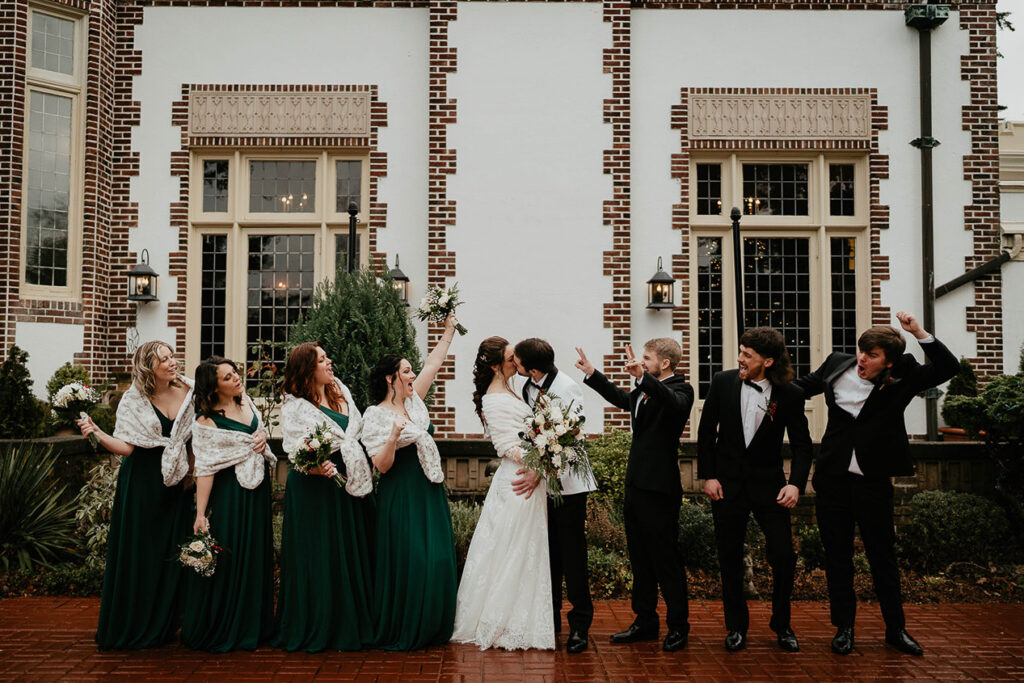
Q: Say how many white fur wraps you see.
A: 5